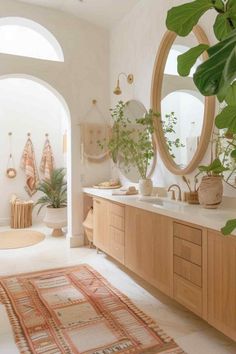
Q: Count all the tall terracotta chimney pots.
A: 0